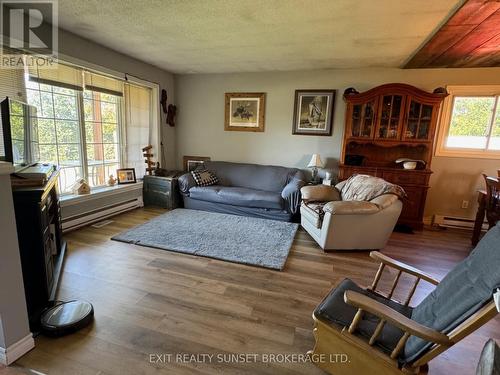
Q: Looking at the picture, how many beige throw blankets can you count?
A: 1